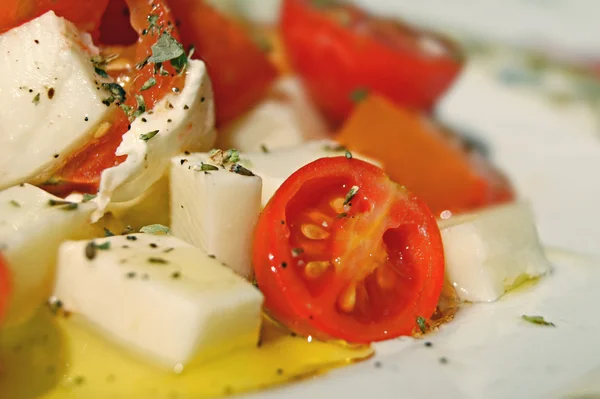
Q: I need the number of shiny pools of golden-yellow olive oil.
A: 1